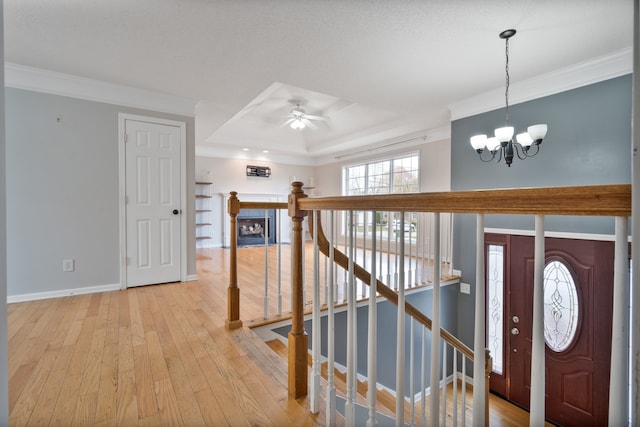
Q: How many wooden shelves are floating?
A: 5